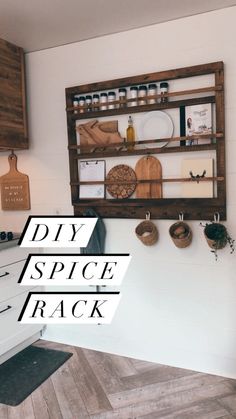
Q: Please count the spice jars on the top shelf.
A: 11